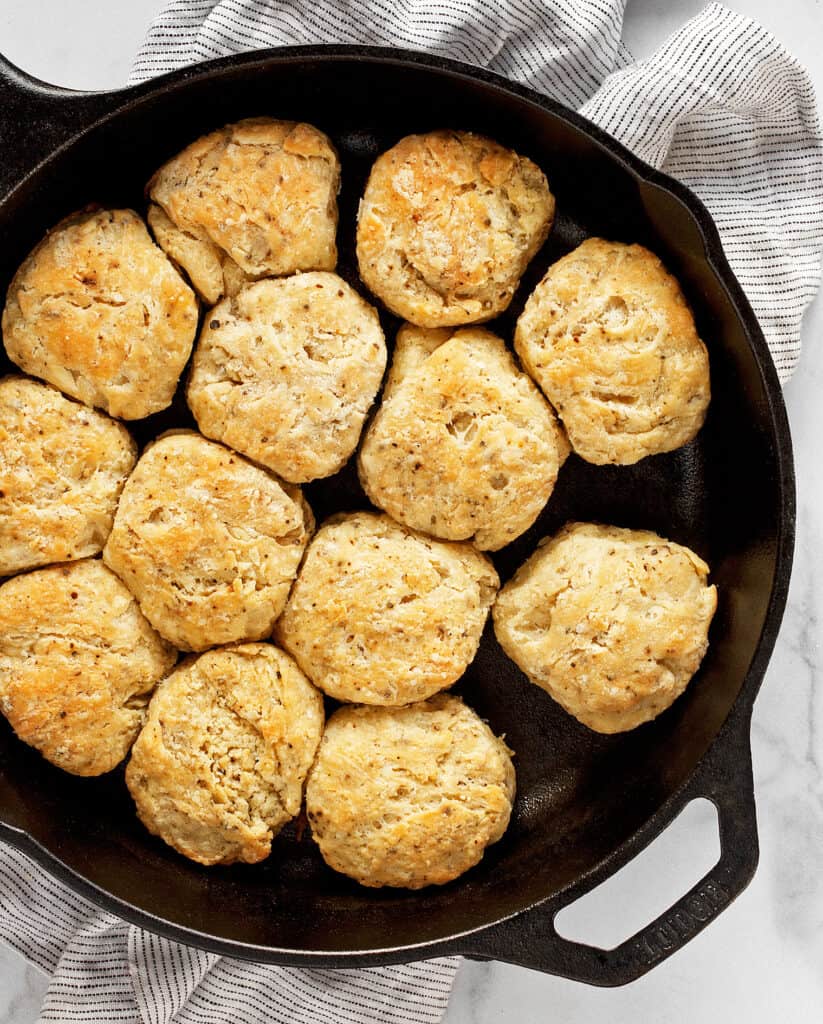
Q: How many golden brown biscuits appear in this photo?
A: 13